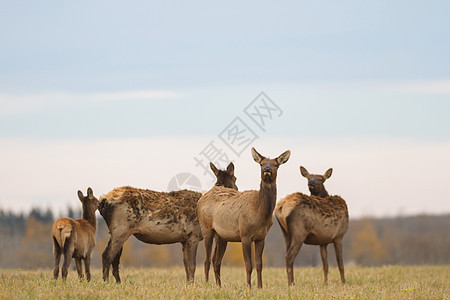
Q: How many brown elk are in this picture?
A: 4